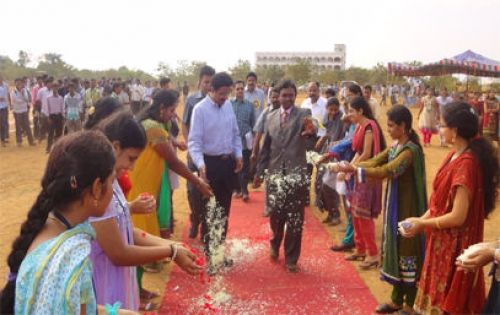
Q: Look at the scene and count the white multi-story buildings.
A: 1